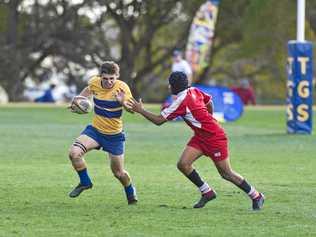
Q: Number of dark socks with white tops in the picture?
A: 2